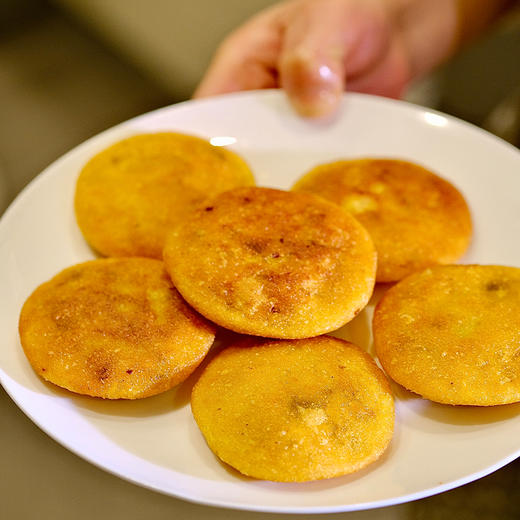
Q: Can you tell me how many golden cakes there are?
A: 6